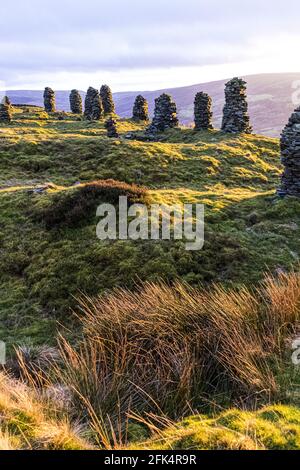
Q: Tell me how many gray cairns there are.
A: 11